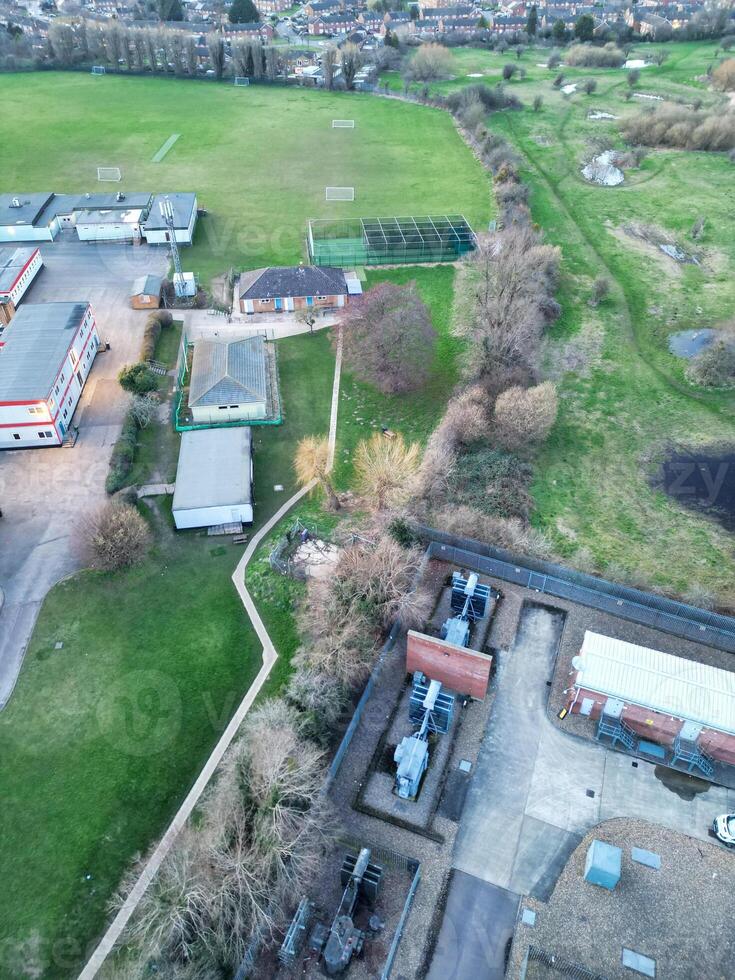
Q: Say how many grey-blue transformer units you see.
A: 3